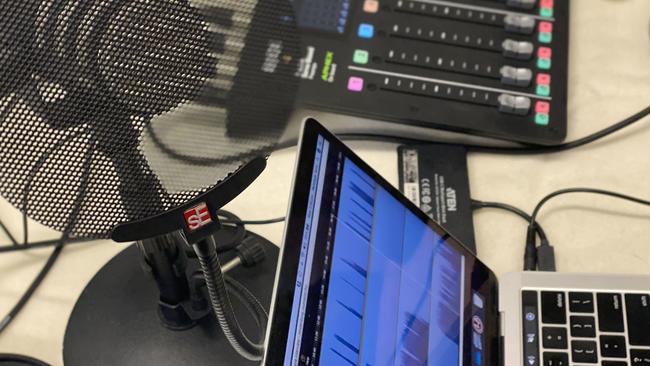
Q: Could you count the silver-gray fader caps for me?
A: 5